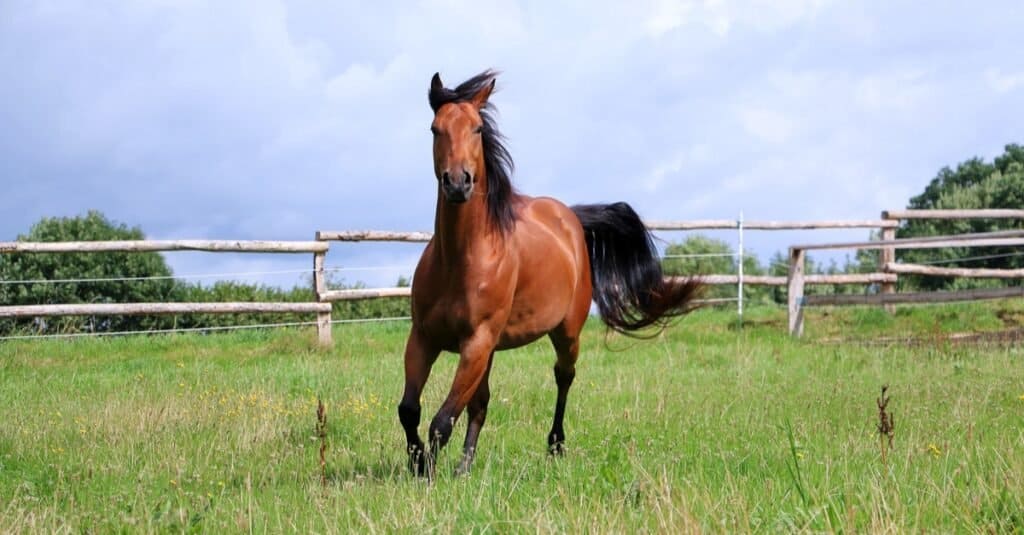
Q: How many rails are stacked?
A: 2